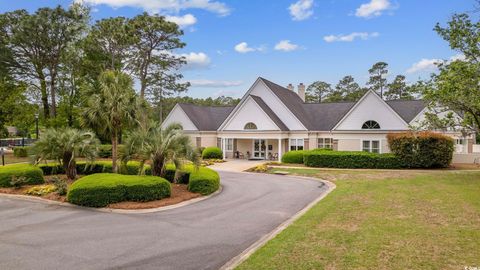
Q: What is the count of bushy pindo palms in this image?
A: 2